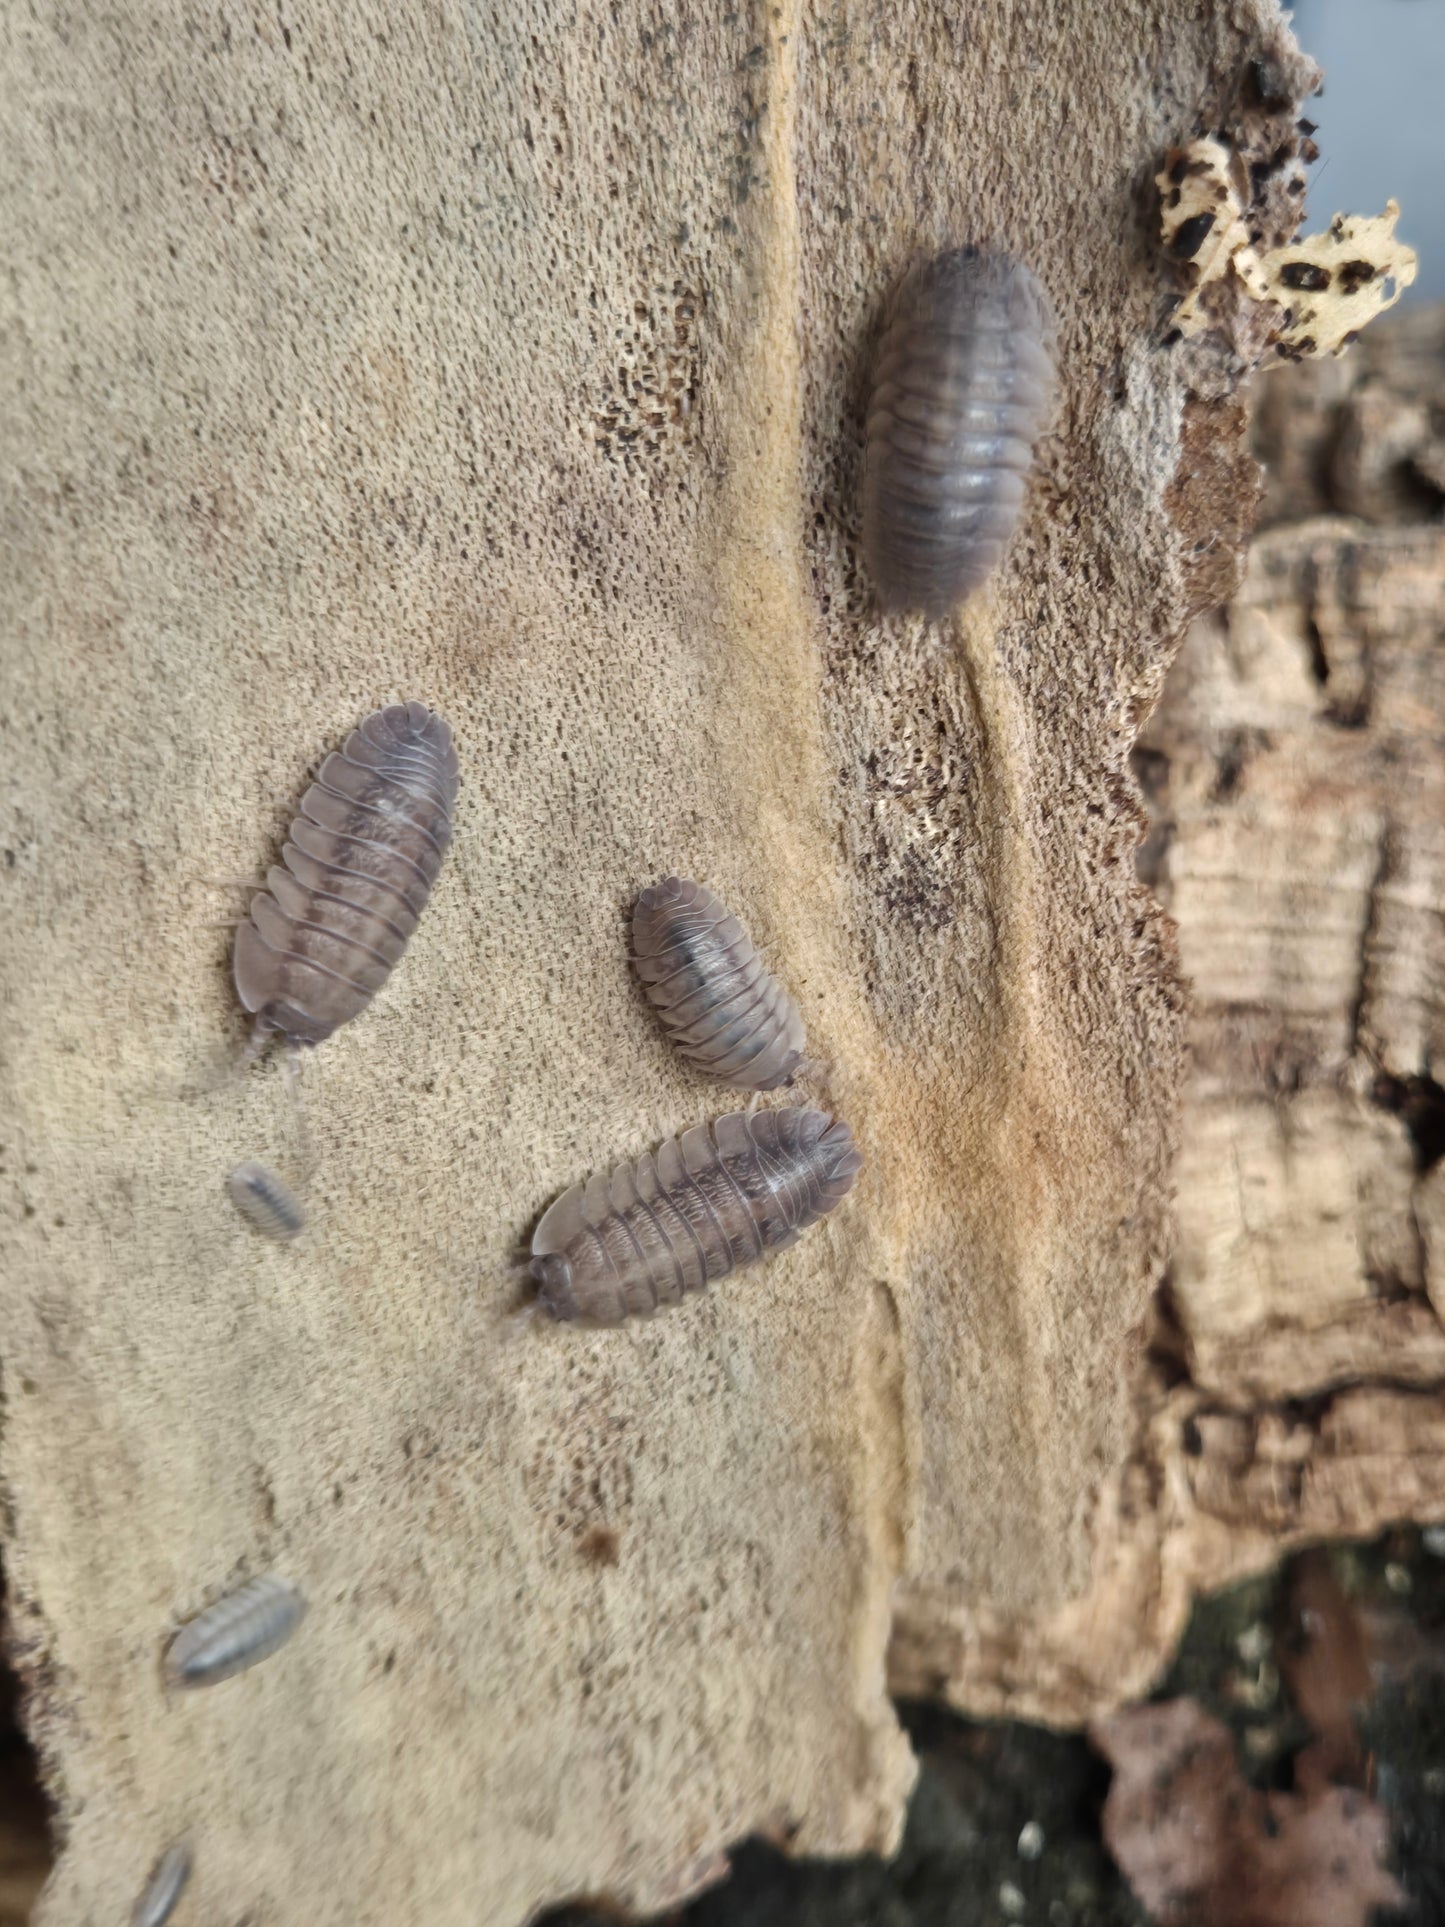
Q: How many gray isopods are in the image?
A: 7